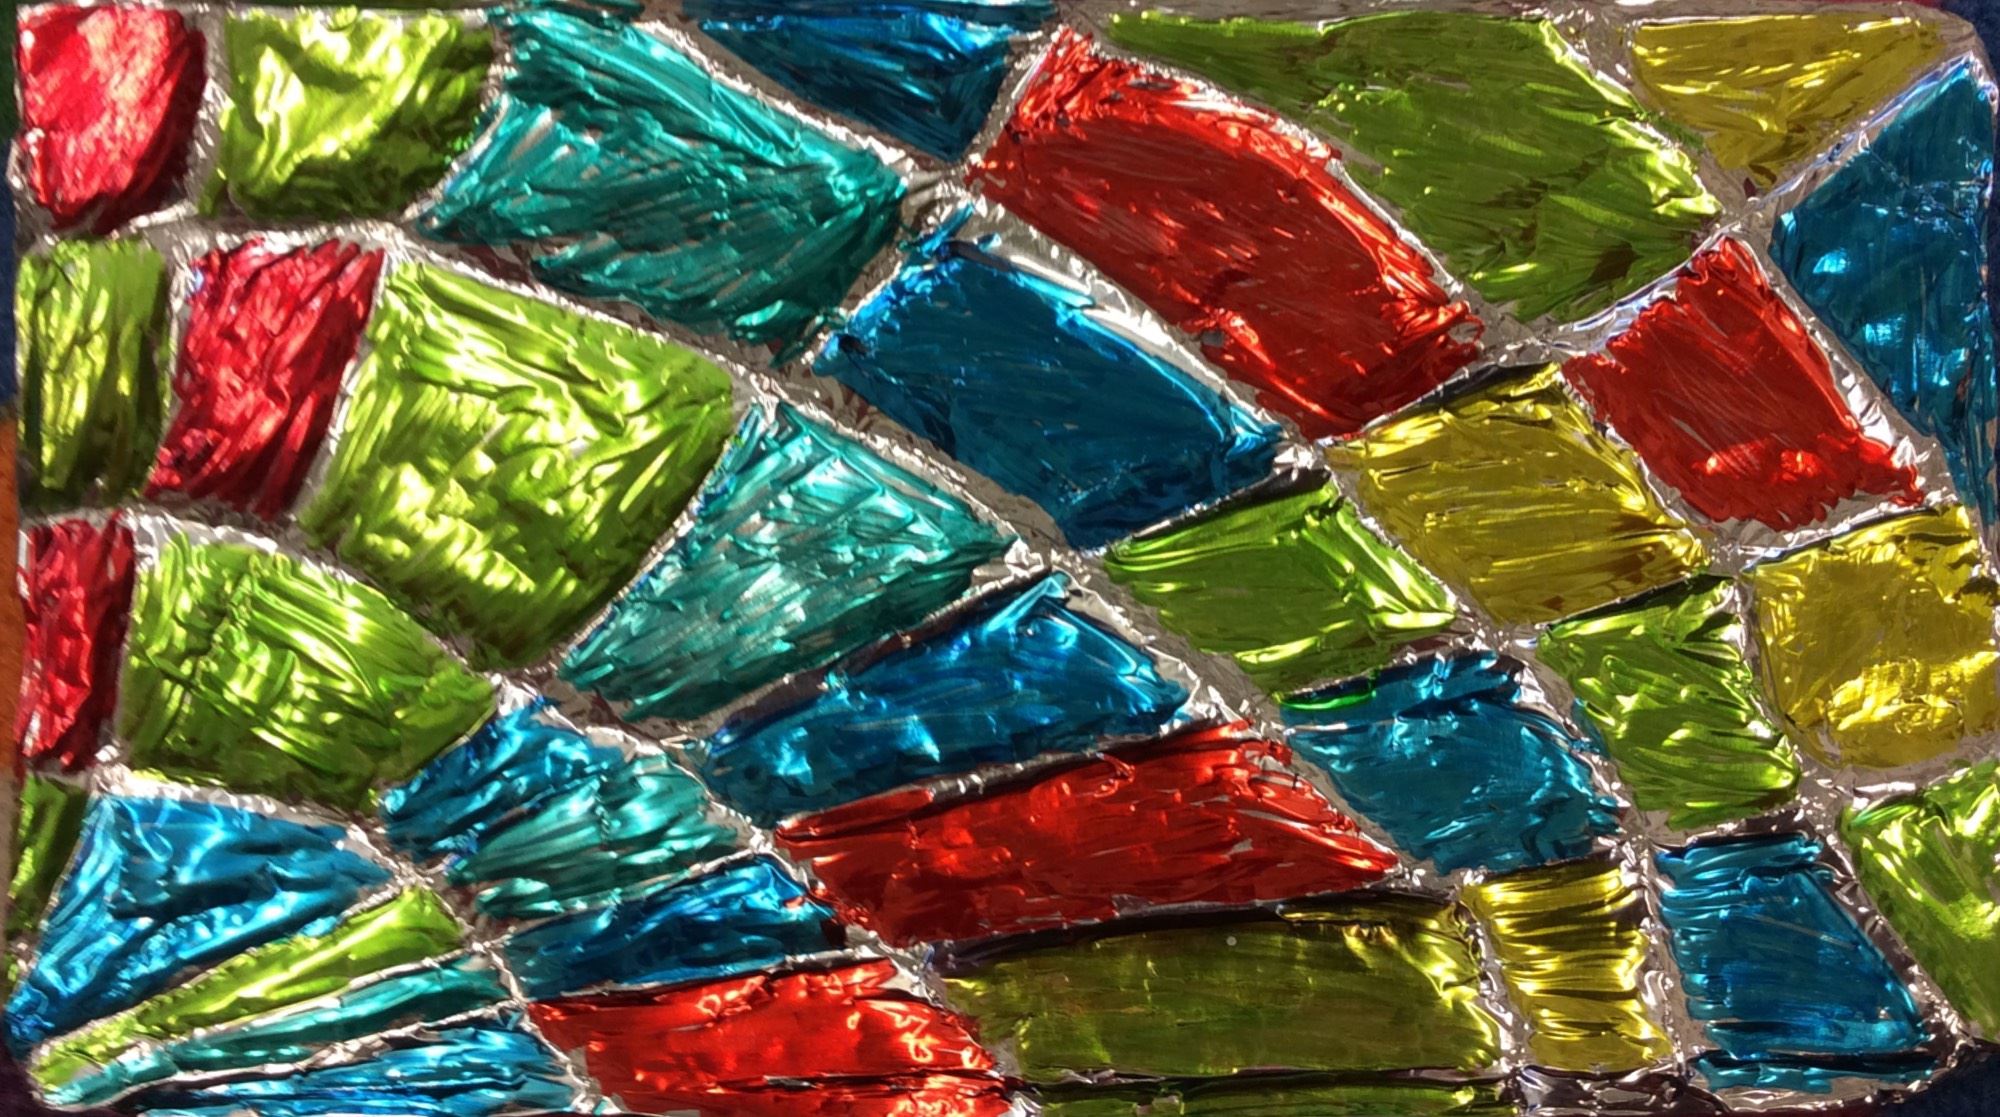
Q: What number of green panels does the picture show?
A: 11